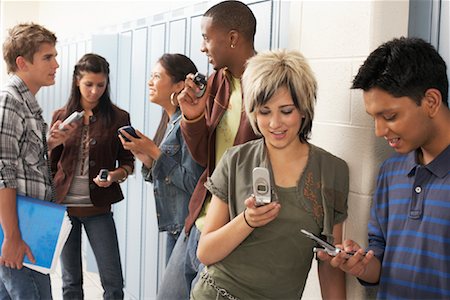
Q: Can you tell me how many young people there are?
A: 6